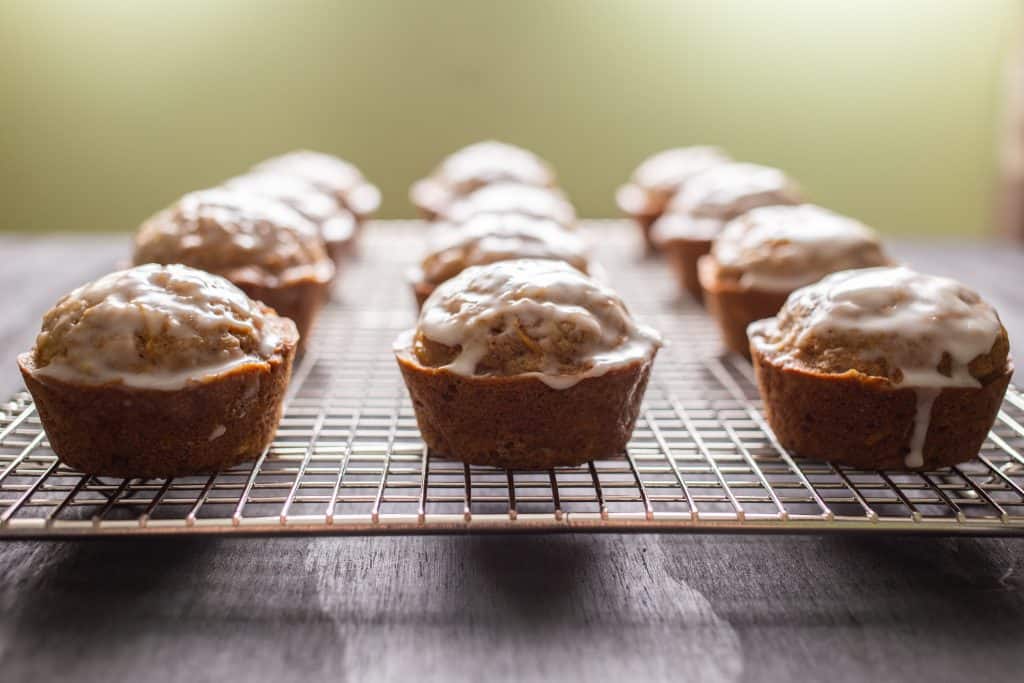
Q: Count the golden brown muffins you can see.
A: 12